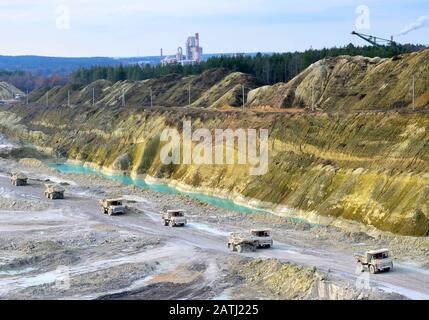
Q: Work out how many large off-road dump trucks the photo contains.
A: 7